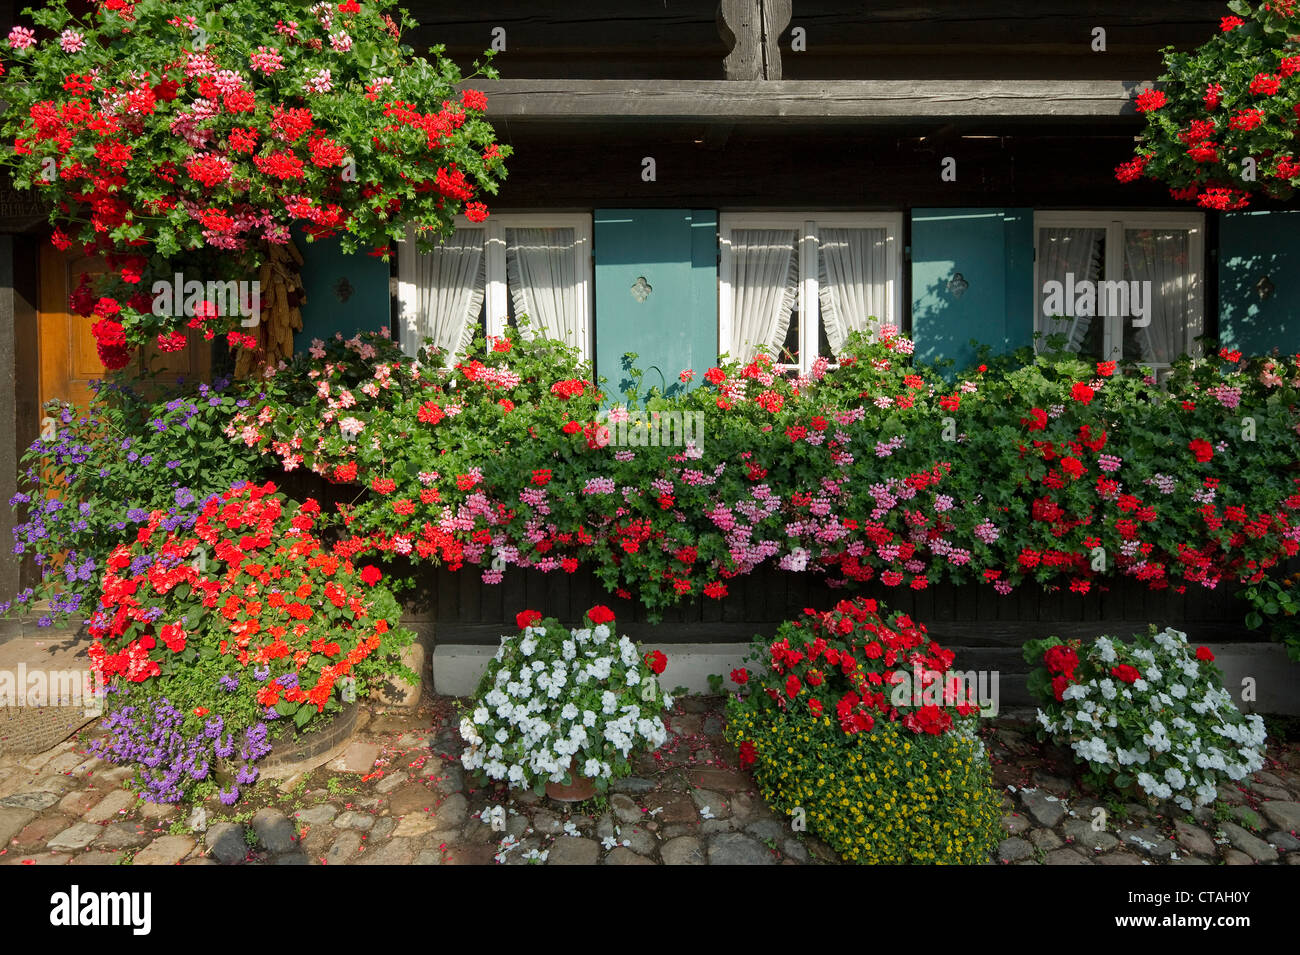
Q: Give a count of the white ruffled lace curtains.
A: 6